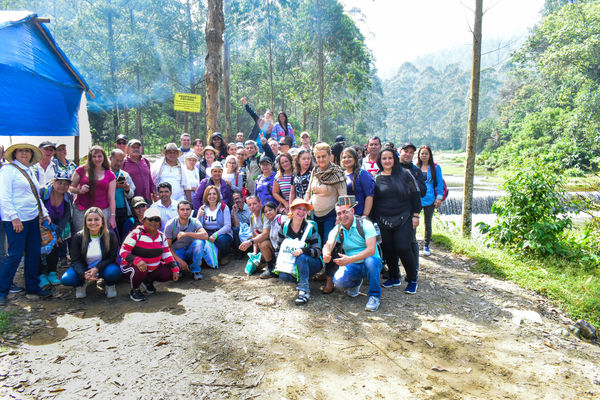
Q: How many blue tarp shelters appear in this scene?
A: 1